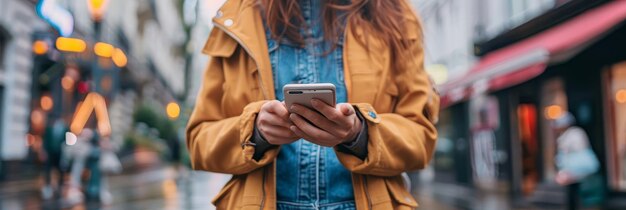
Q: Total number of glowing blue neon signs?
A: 1